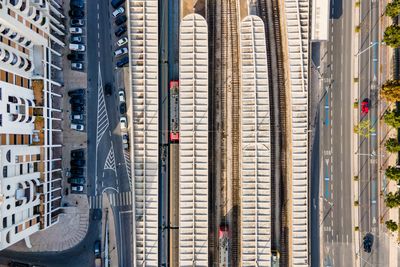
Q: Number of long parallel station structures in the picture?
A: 4